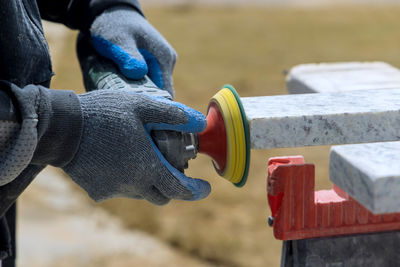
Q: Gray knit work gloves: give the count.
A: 2